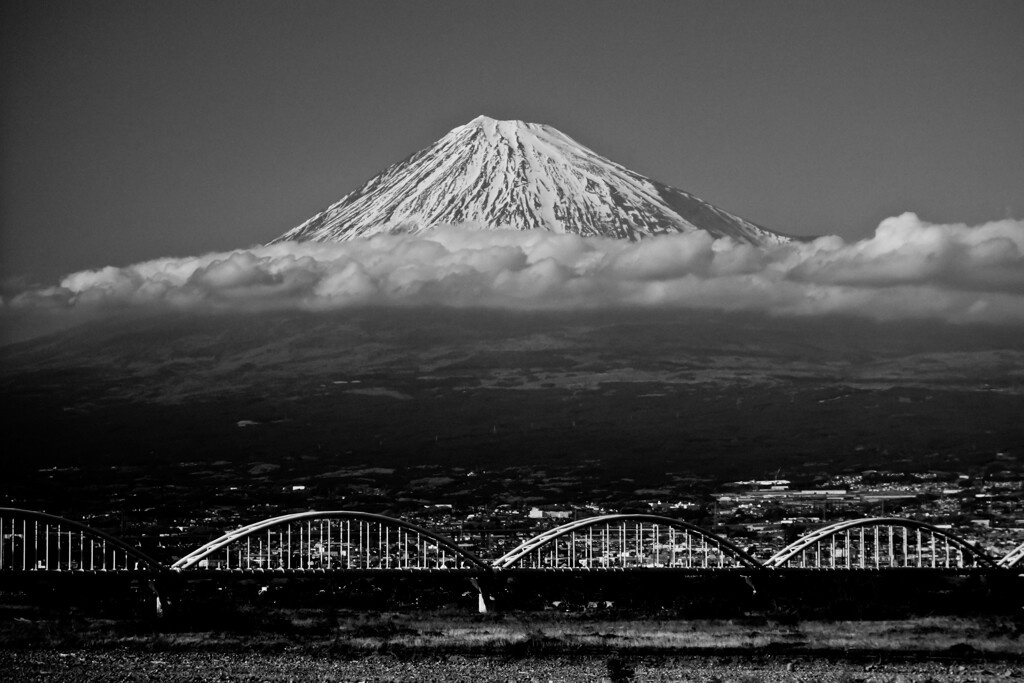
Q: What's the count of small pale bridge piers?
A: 2